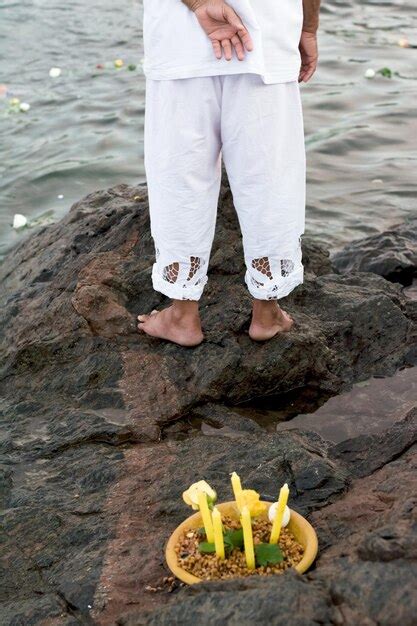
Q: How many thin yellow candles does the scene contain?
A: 5